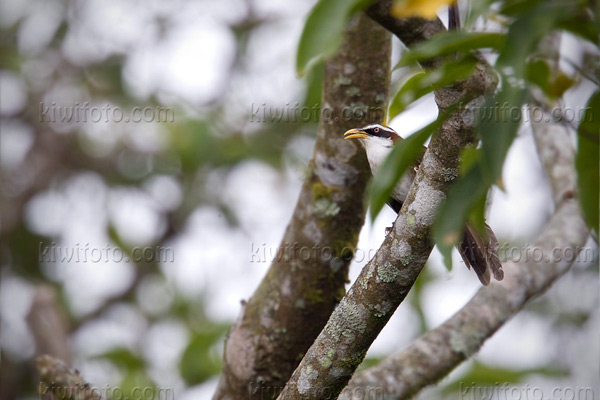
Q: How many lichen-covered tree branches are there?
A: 3